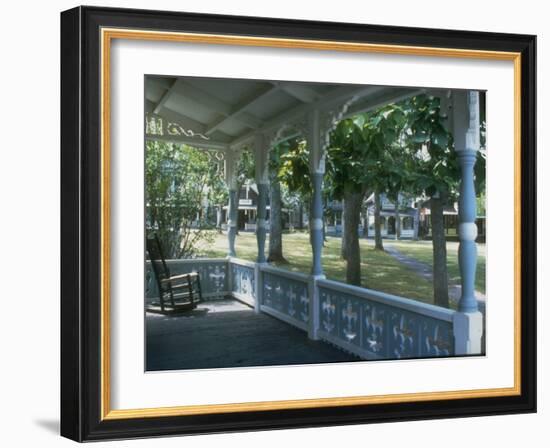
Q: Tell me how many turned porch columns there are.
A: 4